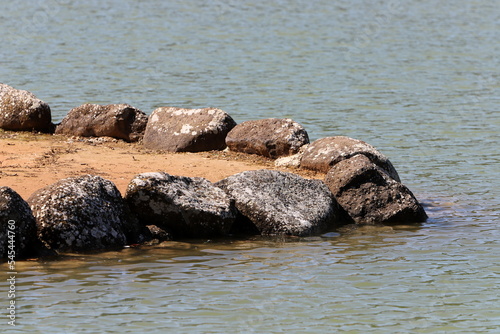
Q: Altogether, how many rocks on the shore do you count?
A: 10